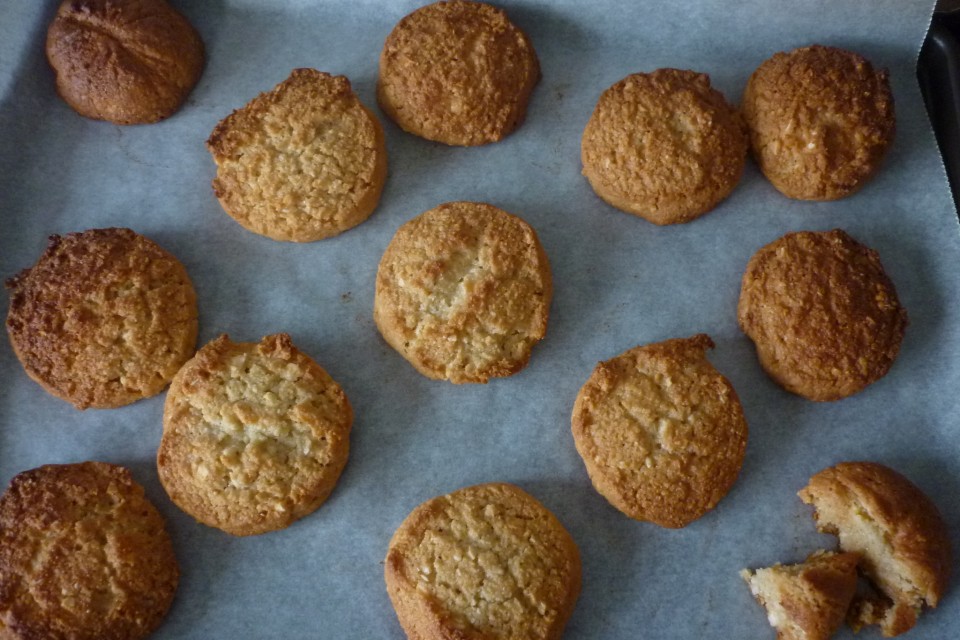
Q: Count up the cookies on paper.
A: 13